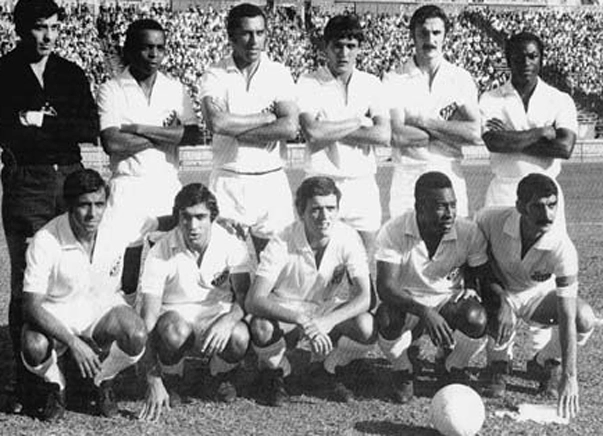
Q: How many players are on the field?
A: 11